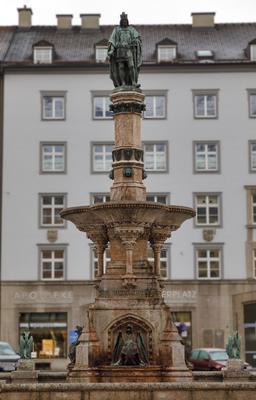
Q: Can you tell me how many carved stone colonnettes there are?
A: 3